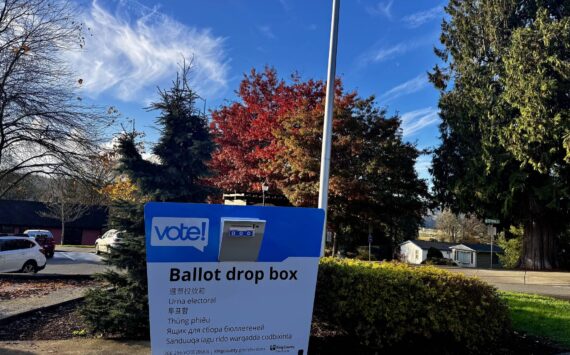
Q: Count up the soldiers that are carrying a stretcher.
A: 0